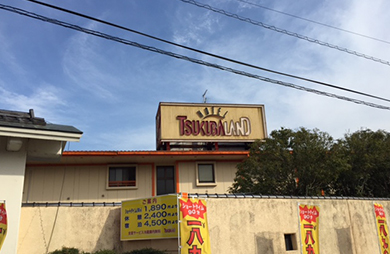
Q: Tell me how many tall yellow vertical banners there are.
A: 4